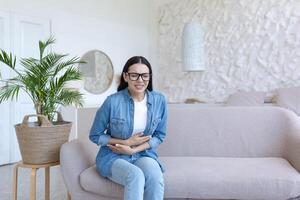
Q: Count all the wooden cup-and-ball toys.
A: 0